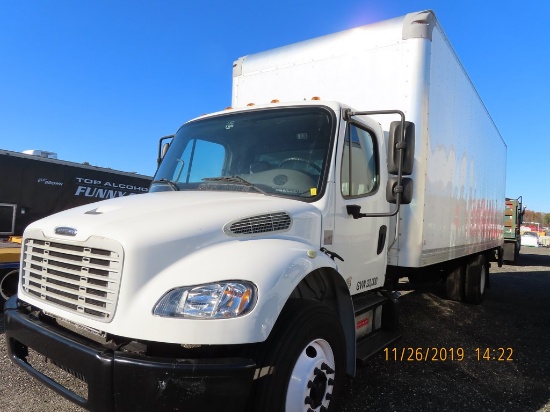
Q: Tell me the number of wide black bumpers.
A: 1